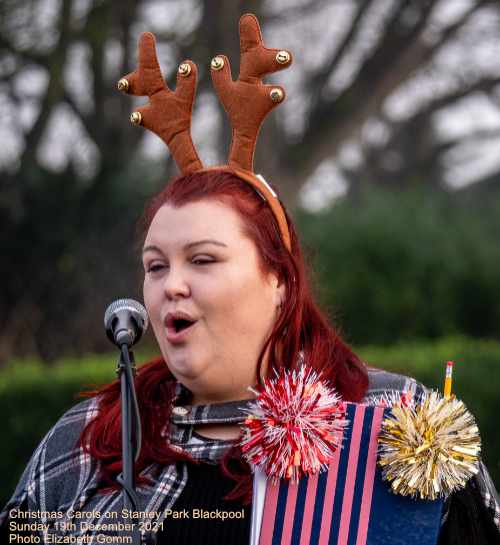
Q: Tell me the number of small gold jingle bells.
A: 6